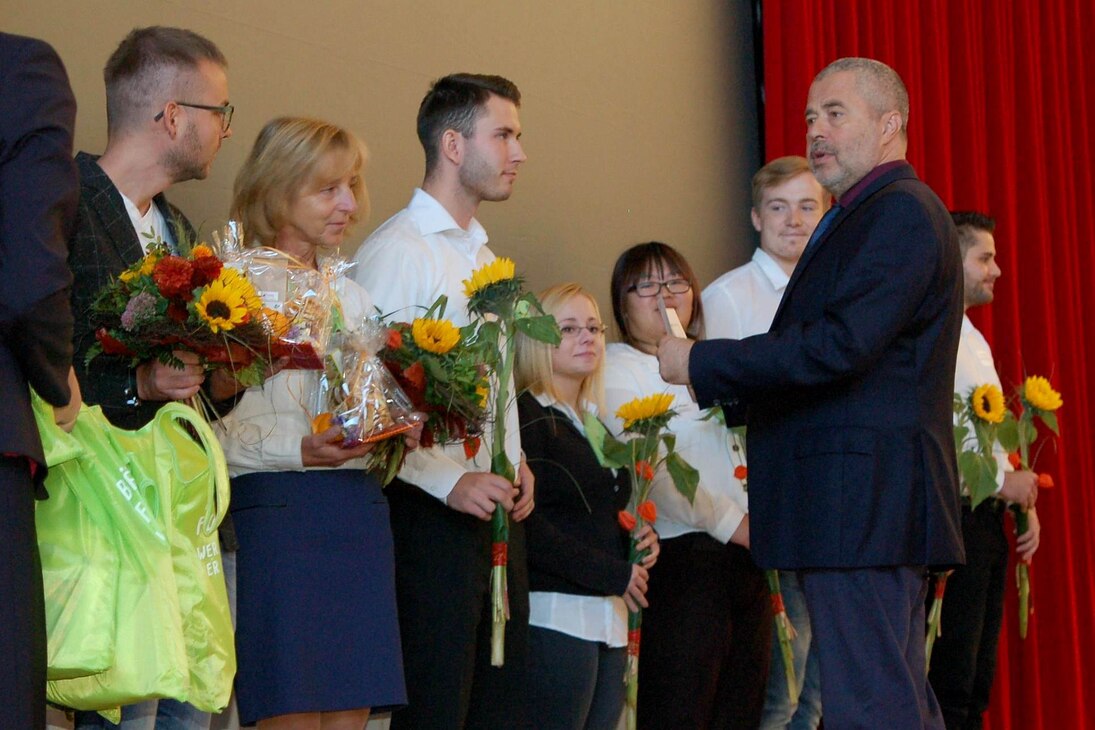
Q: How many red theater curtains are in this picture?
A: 1